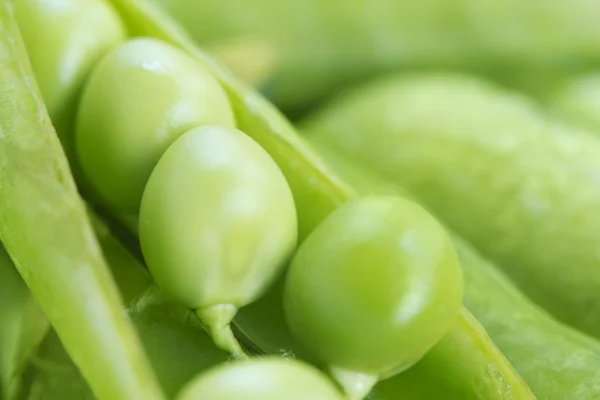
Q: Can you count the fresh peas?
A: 5